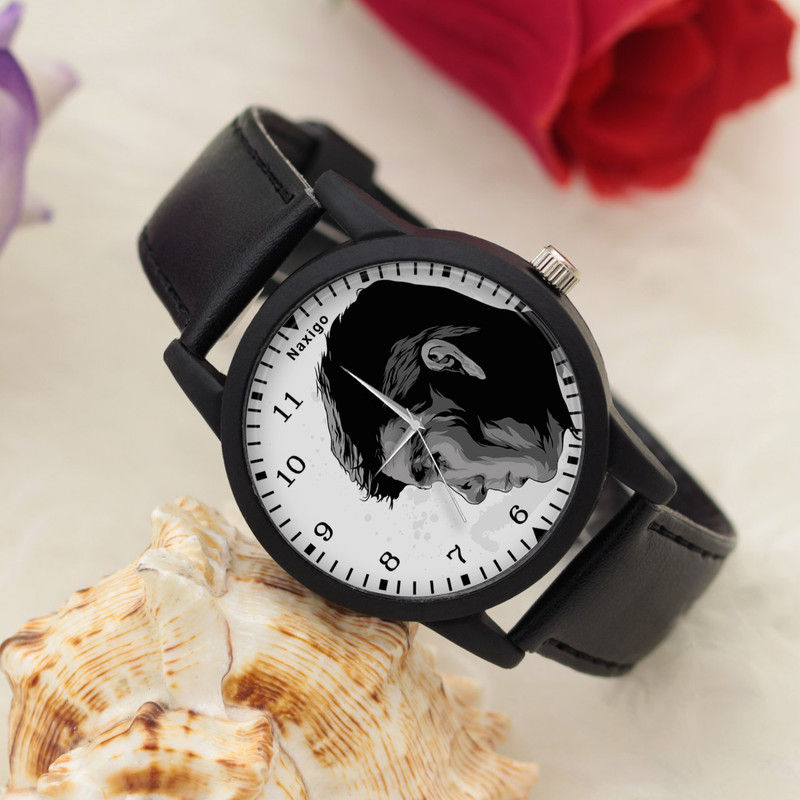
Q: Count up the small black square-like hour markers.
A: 10